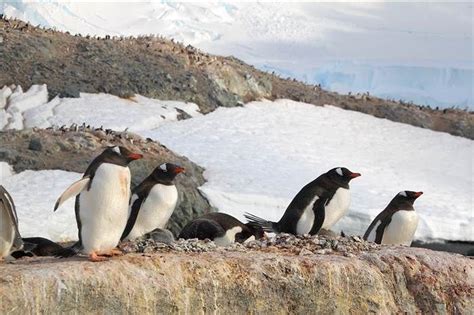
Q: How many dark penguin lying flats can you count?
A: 2